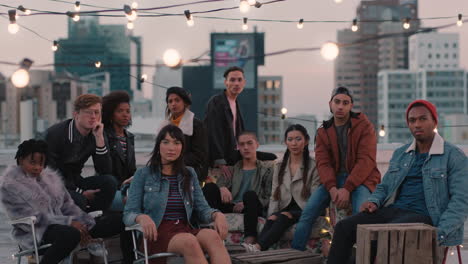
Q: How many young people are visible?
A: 10